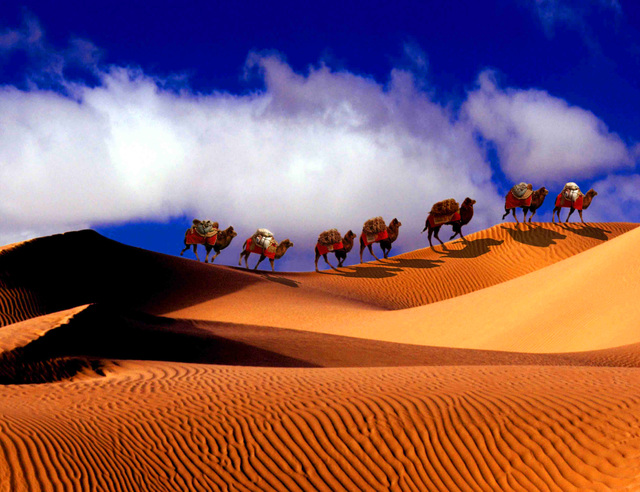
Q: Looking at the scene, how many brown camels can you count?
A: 7